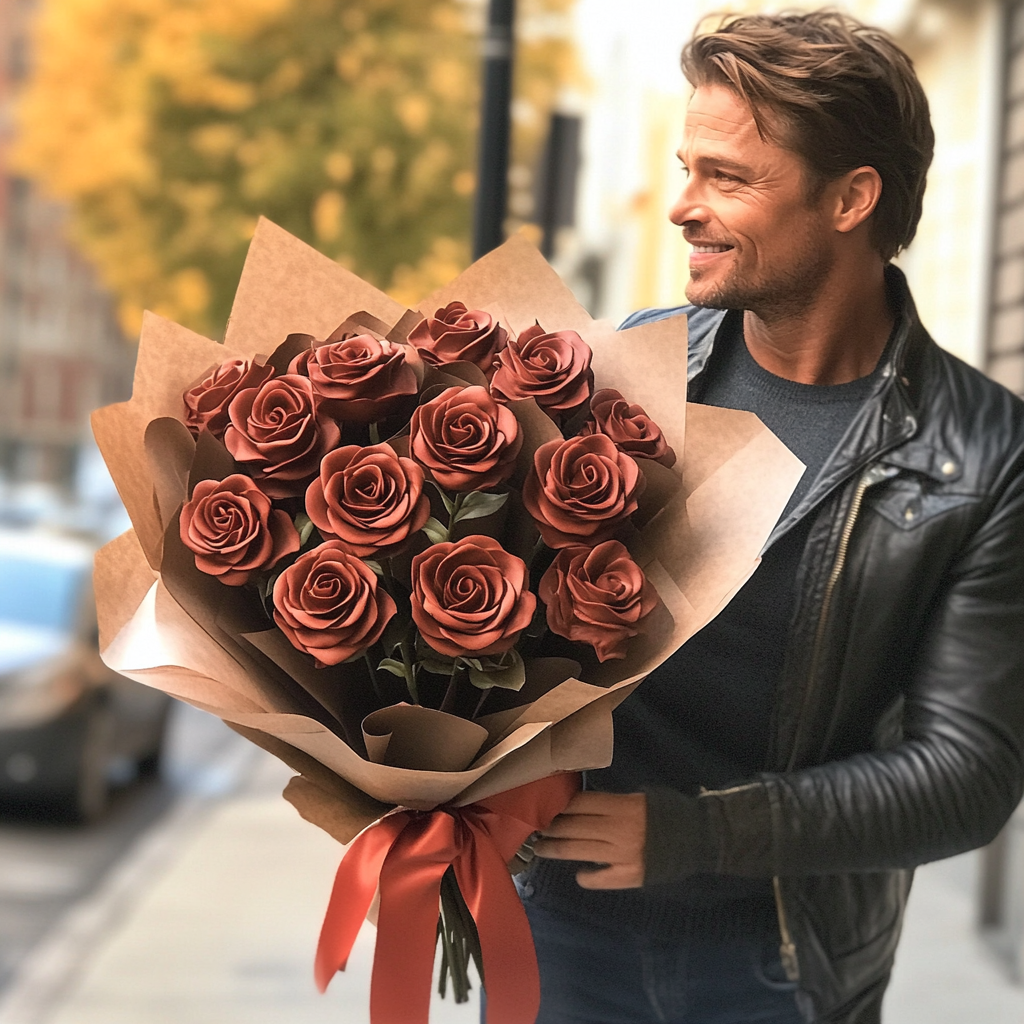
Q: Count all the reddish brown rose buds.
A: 13